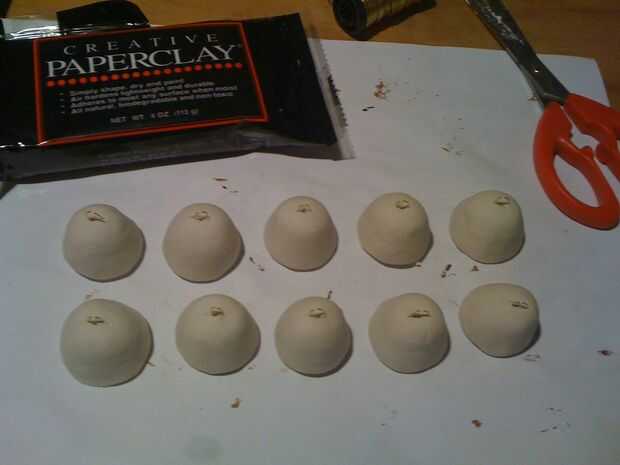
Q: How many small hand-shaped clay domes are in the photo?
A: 10